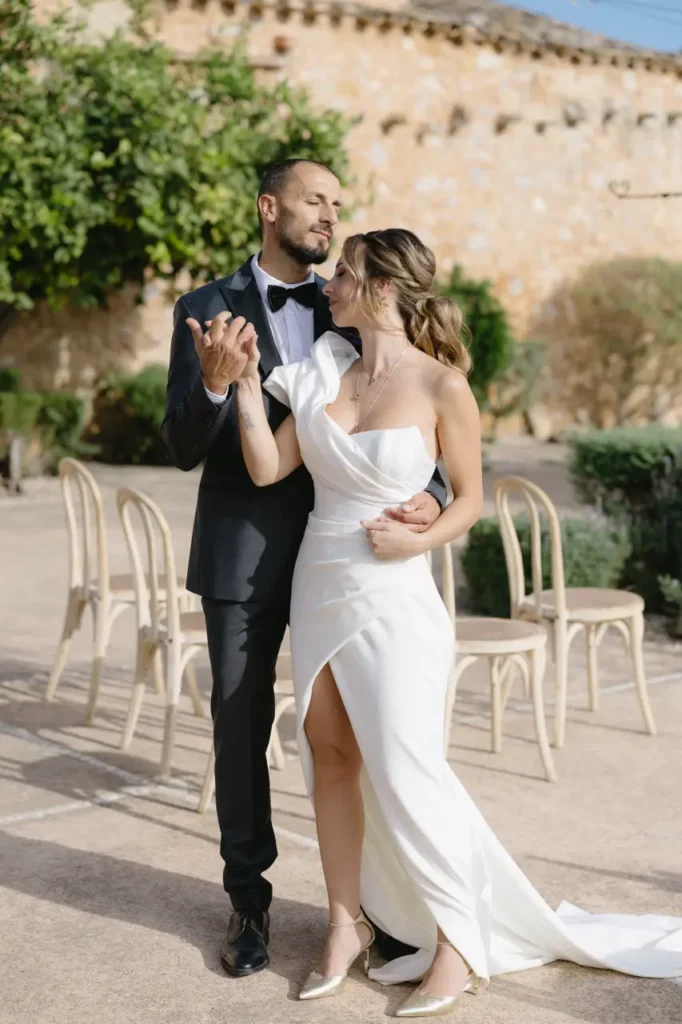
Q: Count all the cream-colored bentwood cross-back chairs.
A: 5